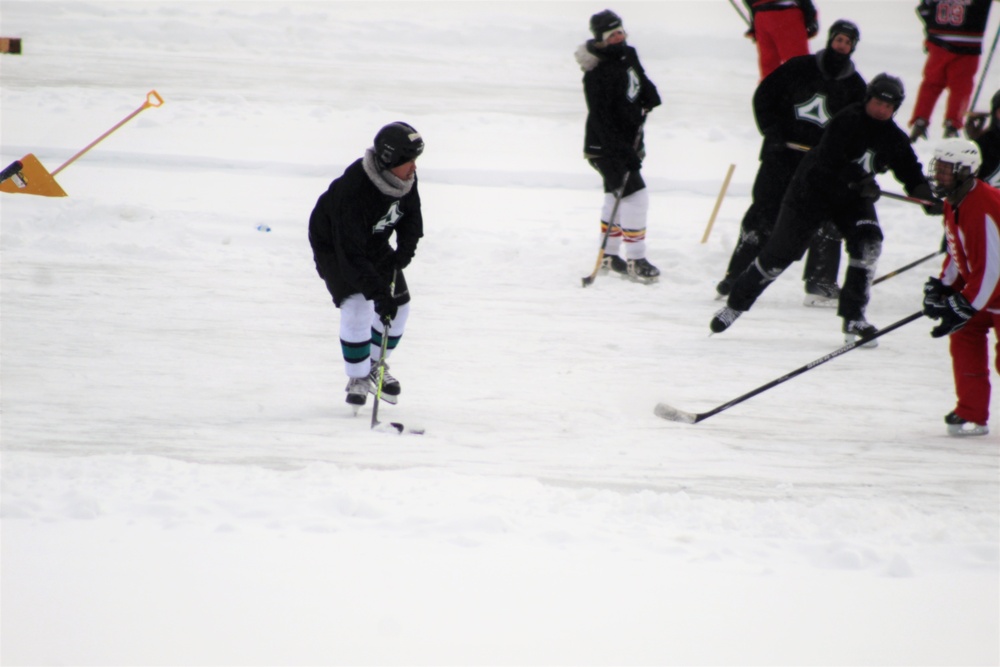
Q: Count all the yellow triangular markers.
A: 0